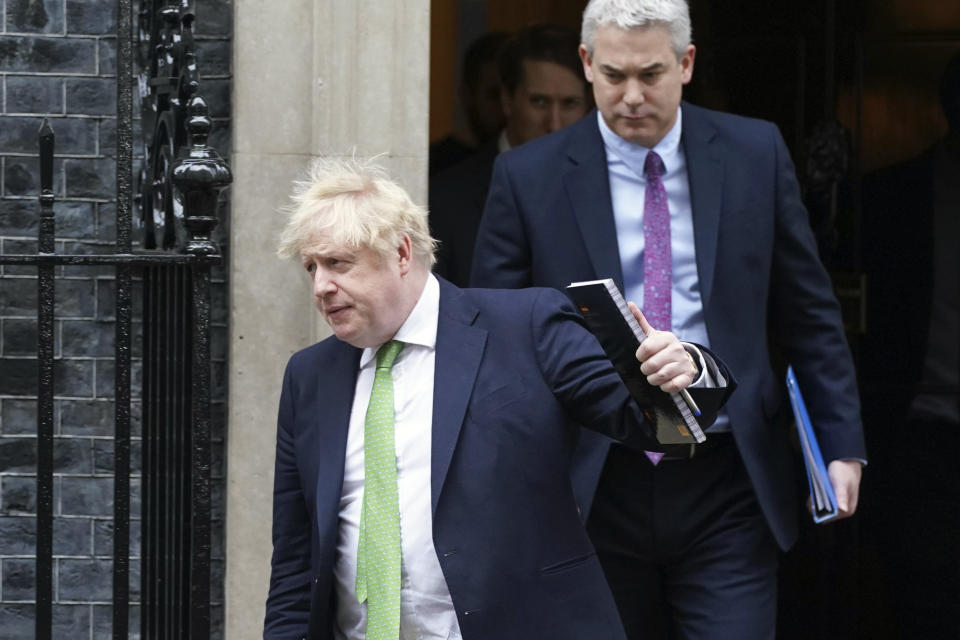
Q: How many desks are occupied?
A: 0